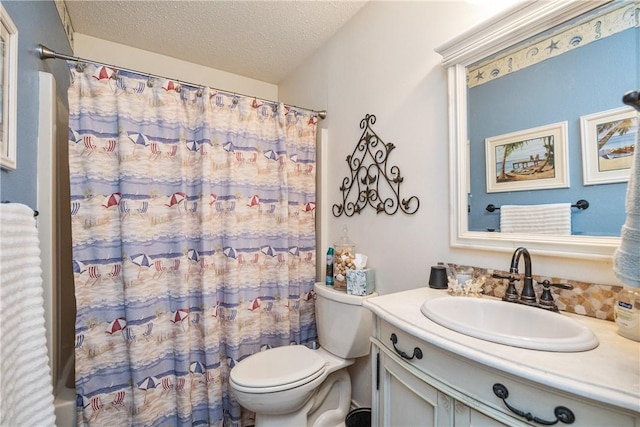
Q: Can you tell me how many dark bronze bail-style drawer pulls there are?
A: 2